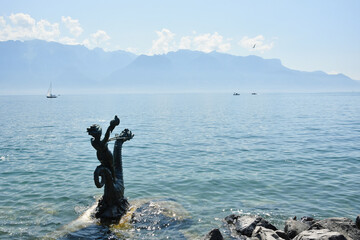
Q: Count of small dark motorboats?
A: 2